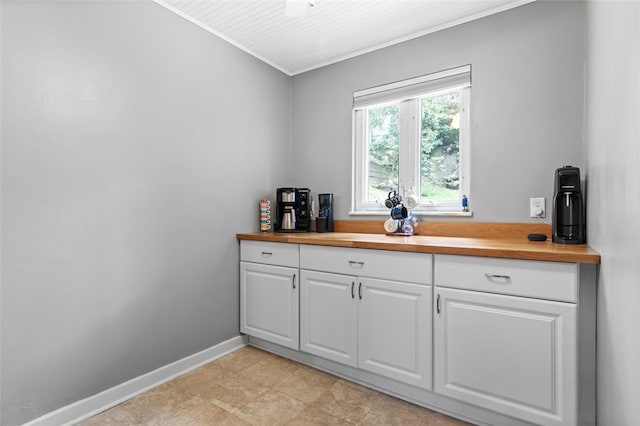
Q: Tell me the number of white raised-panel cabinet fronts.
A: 4